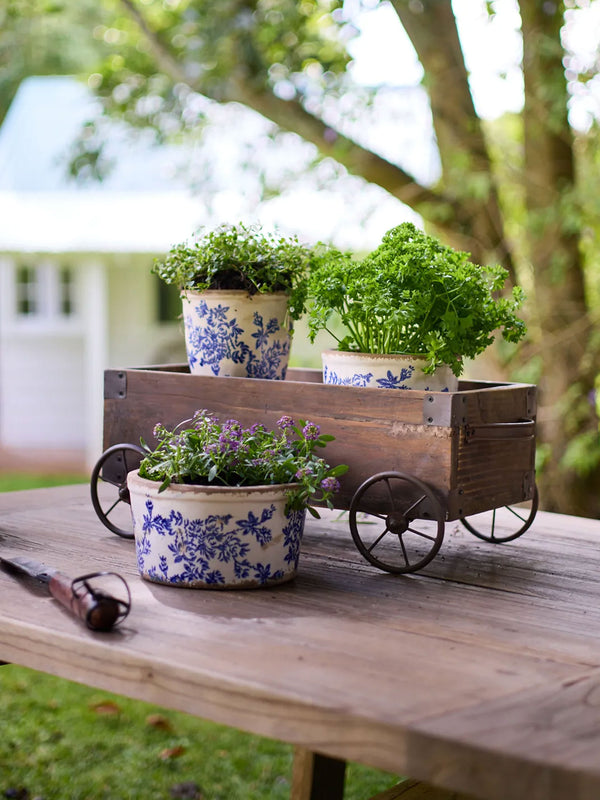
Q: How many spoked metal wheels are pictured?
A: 3